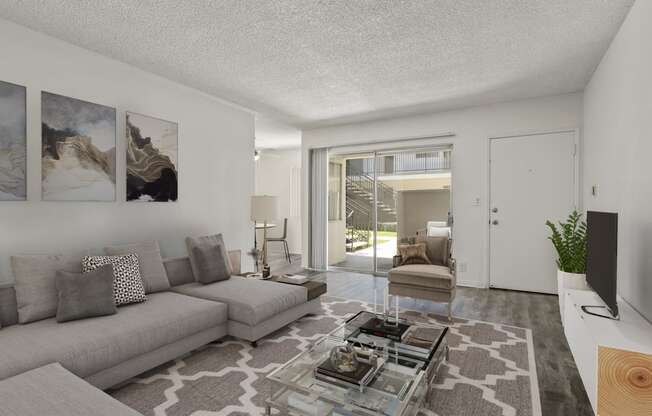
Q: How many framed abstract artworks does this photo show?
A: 3